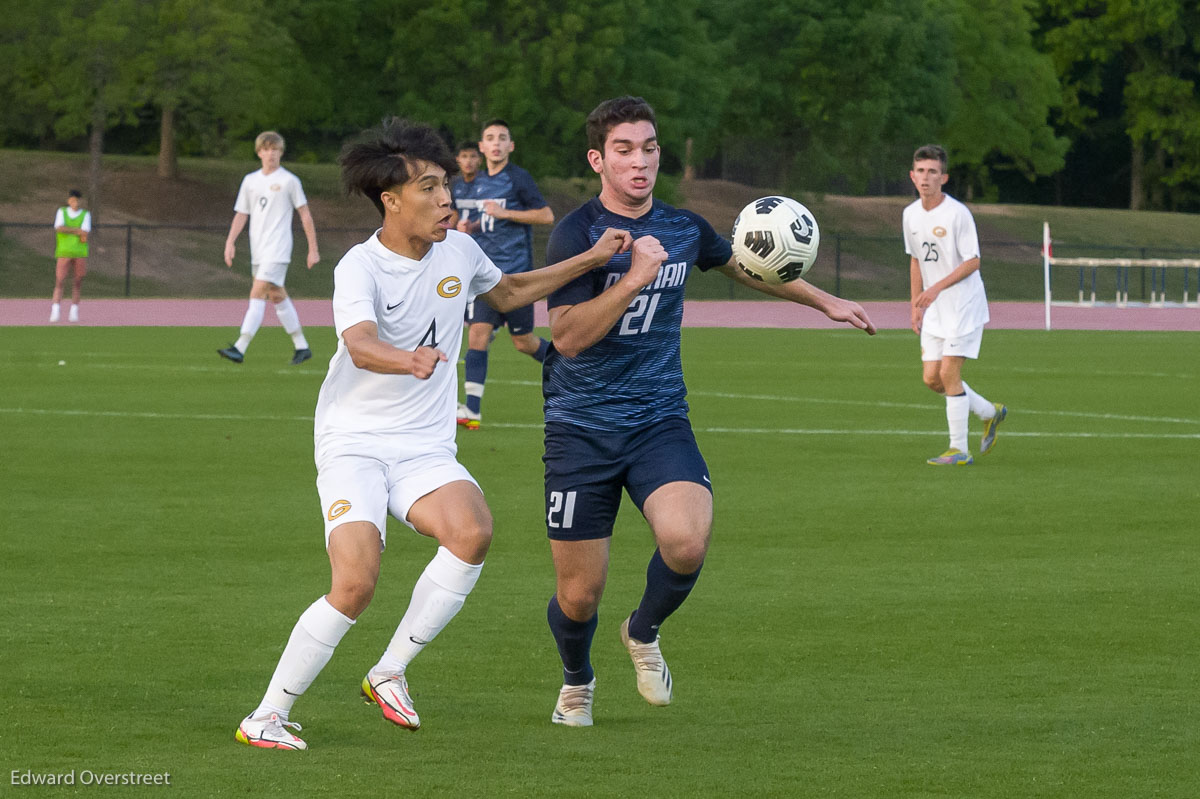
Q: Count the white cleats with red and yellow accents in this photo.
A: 3